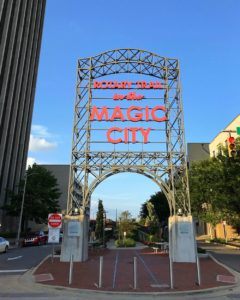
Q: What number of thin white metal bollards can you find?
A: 5